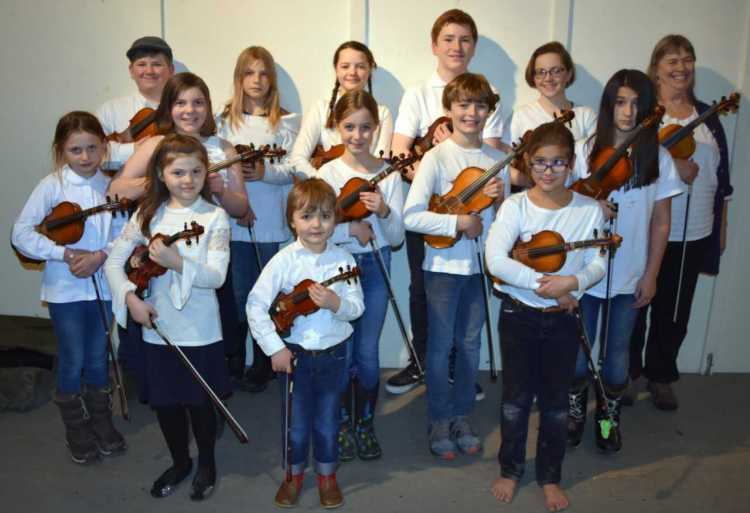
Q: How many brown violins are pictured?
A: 14